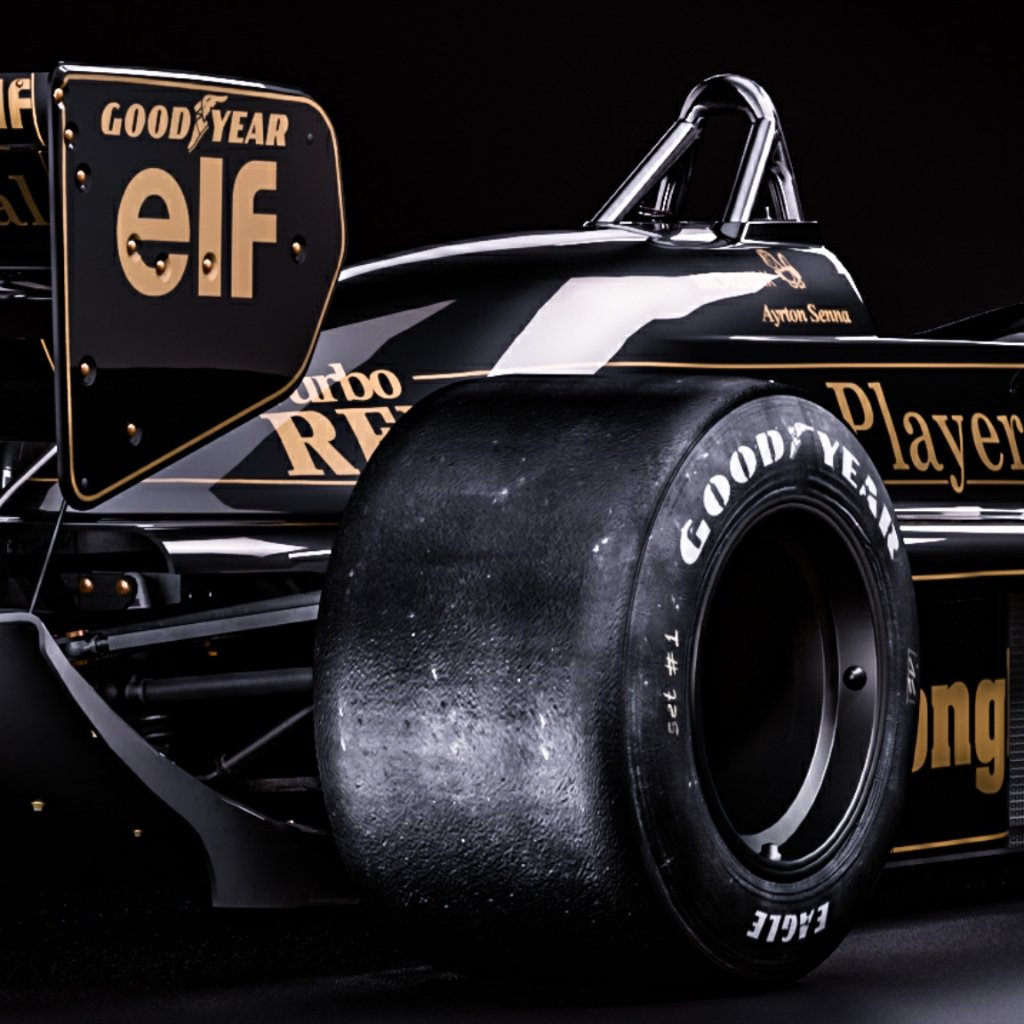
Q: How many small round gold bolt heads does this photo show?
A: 12